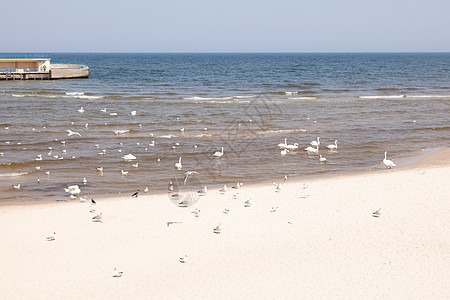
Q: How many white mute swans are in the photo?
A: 12